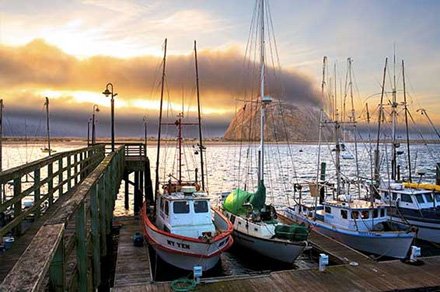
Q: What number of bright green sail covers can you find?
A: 1